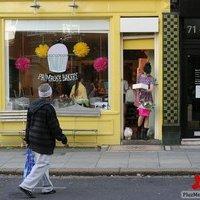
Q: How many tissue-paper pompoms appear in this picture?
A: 4